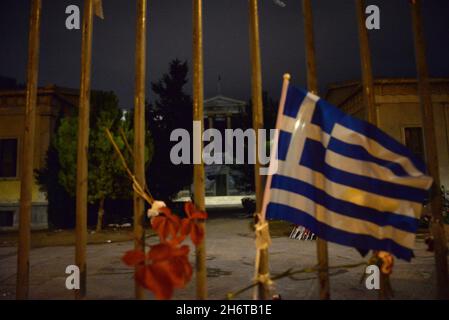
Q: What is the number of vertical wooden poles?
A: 8